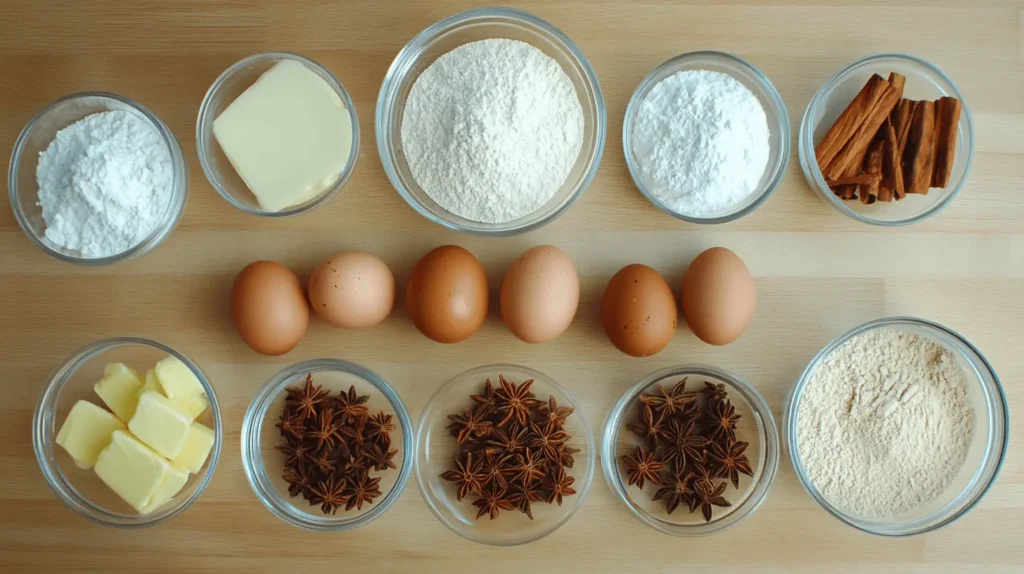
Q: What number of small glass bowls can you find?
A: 8